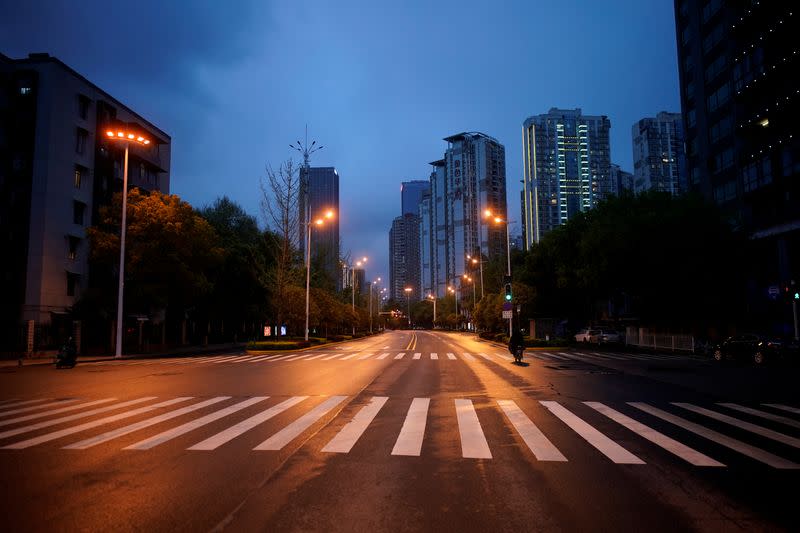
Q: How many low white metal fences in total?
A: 1